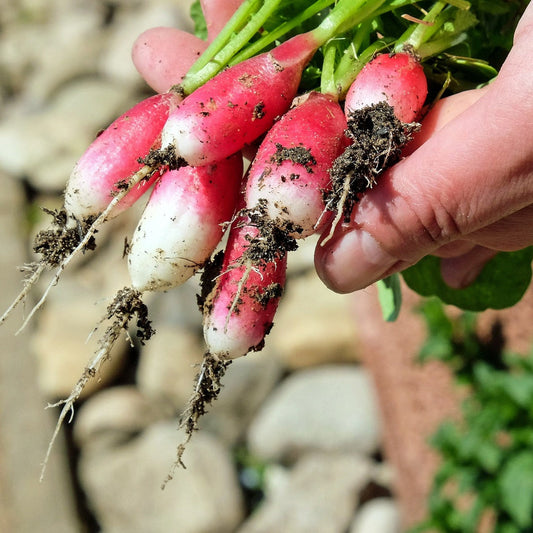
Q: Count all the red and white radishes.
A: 6